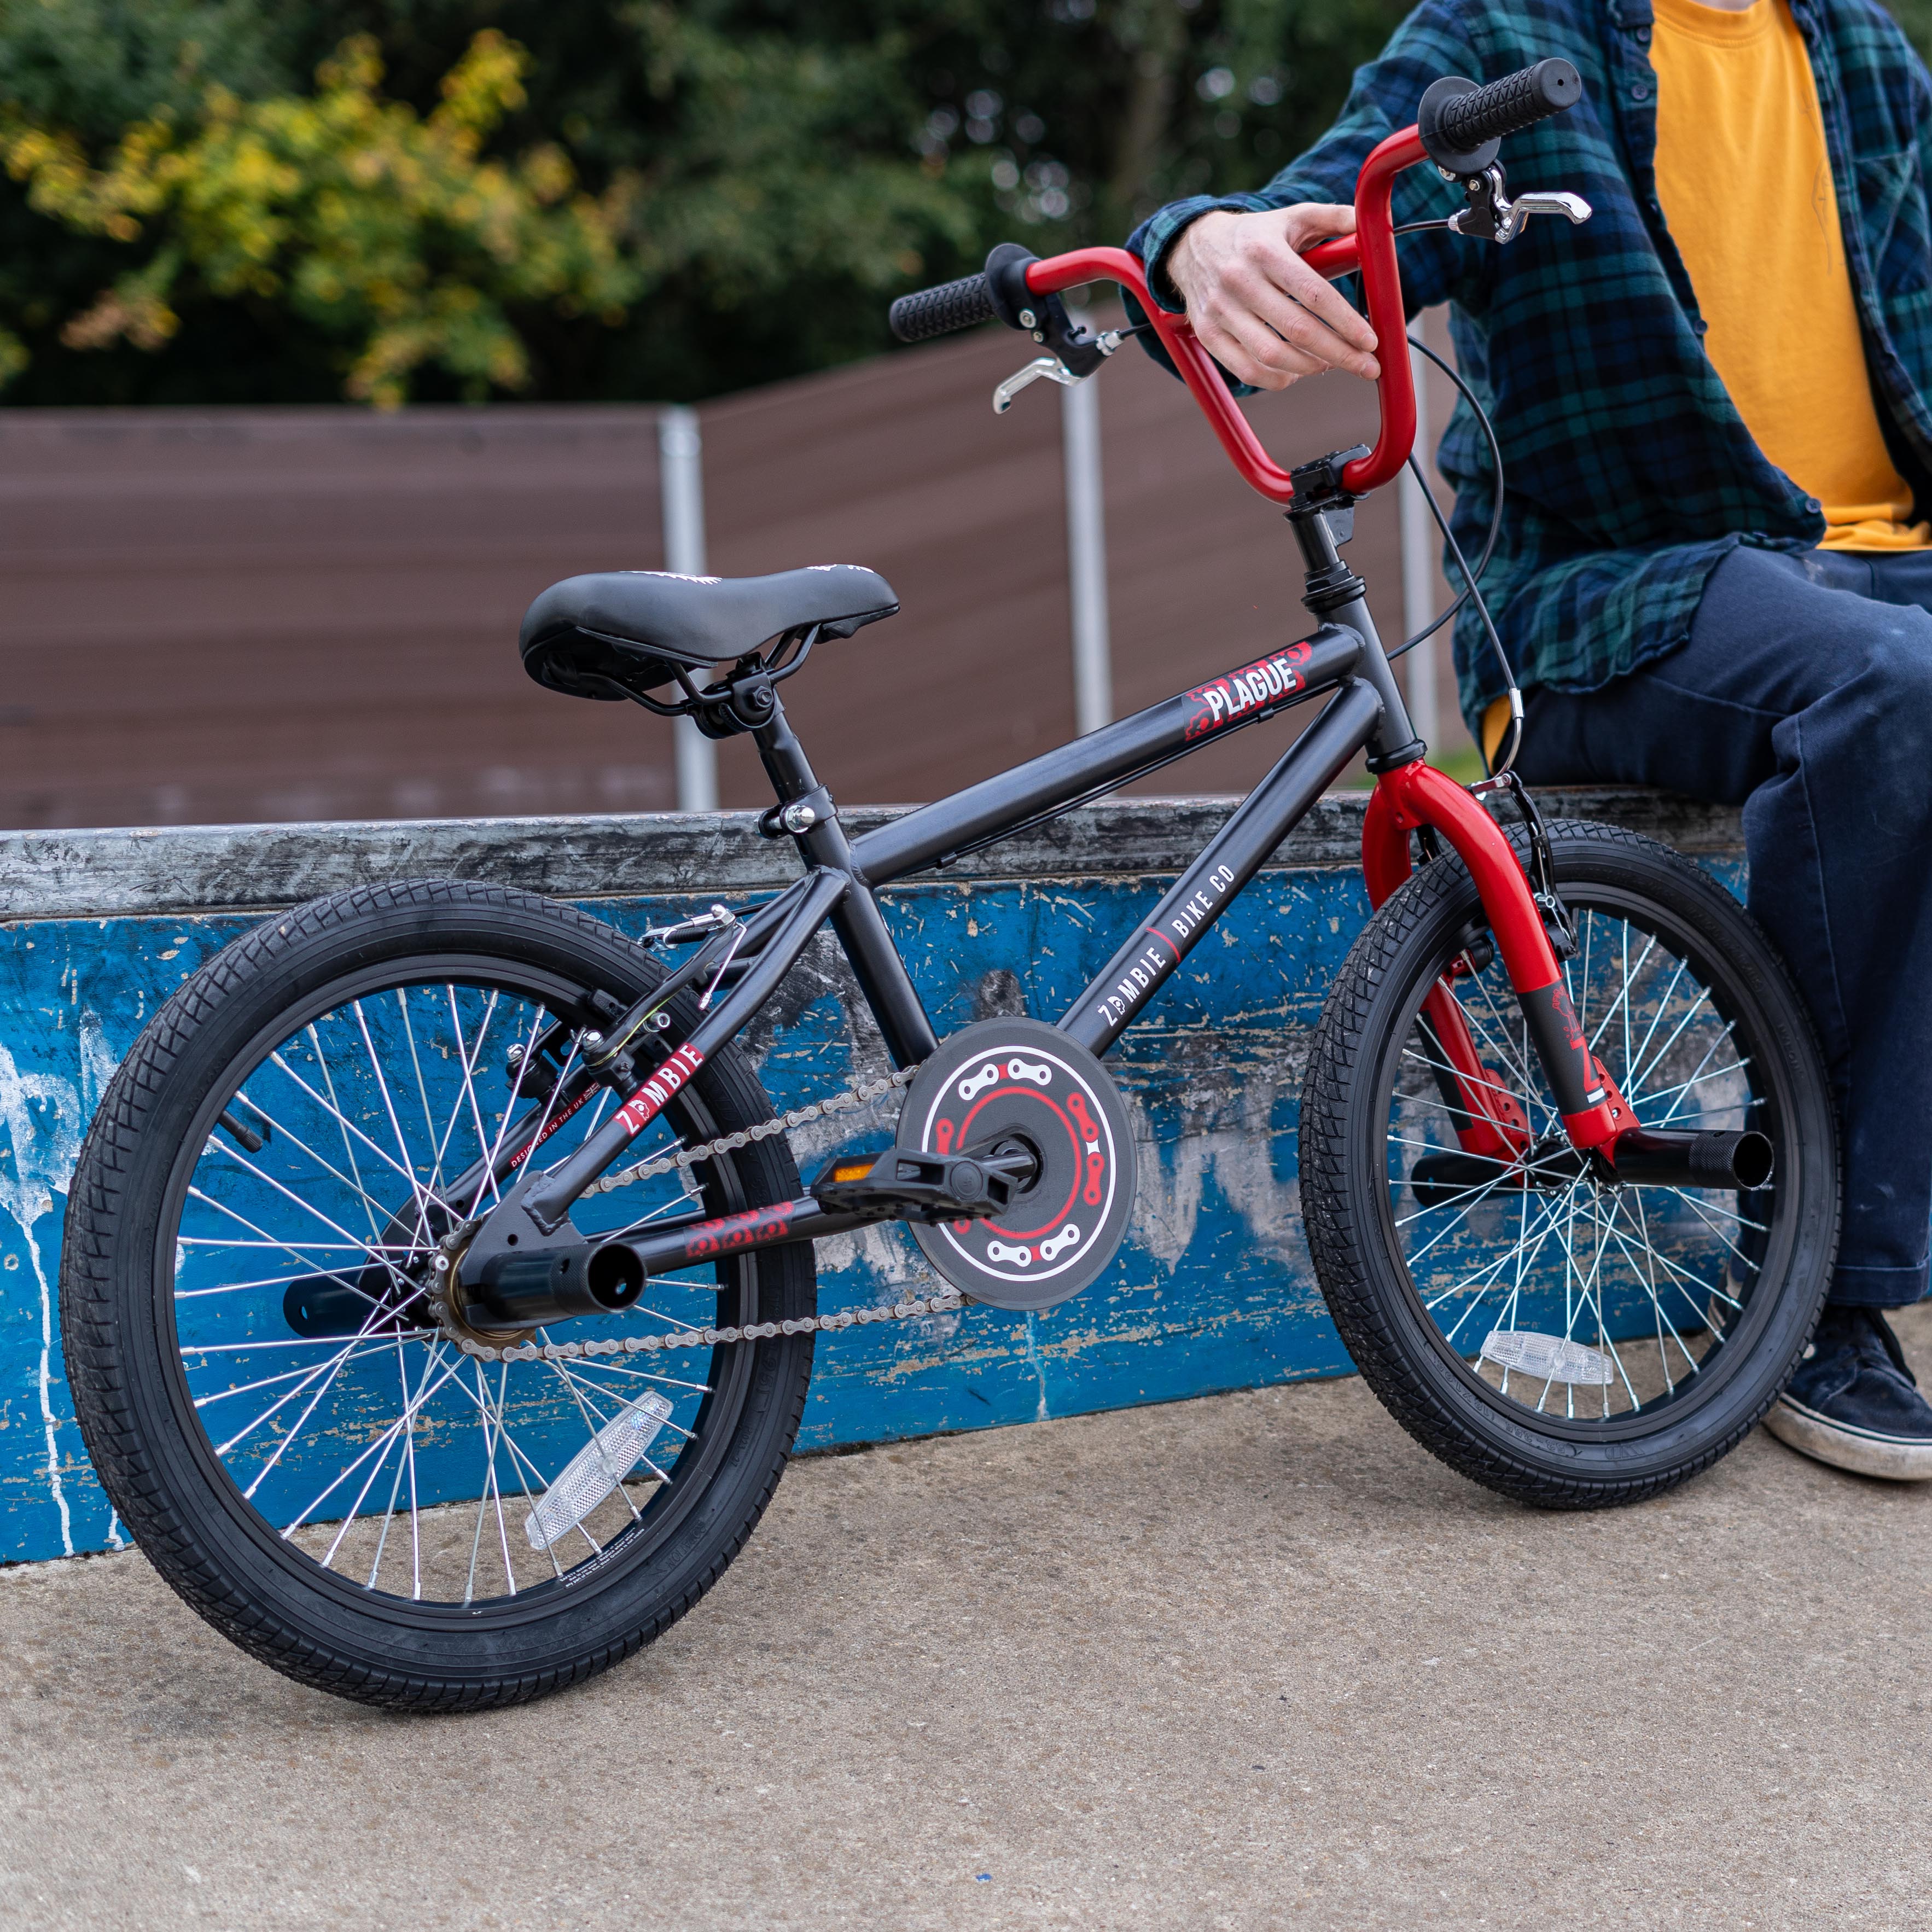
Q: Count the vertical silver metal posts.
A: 3